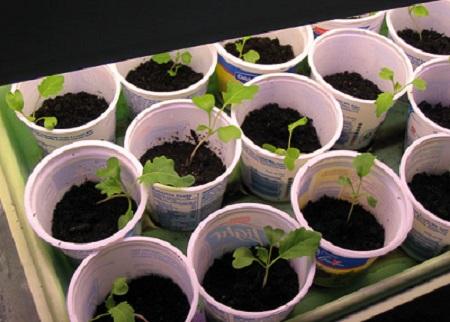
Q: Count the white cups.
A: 14